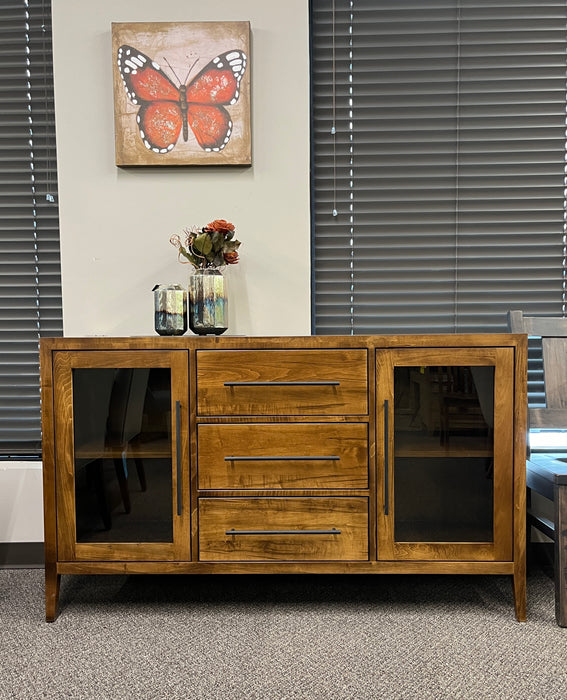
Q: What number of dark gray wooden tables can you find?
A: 0